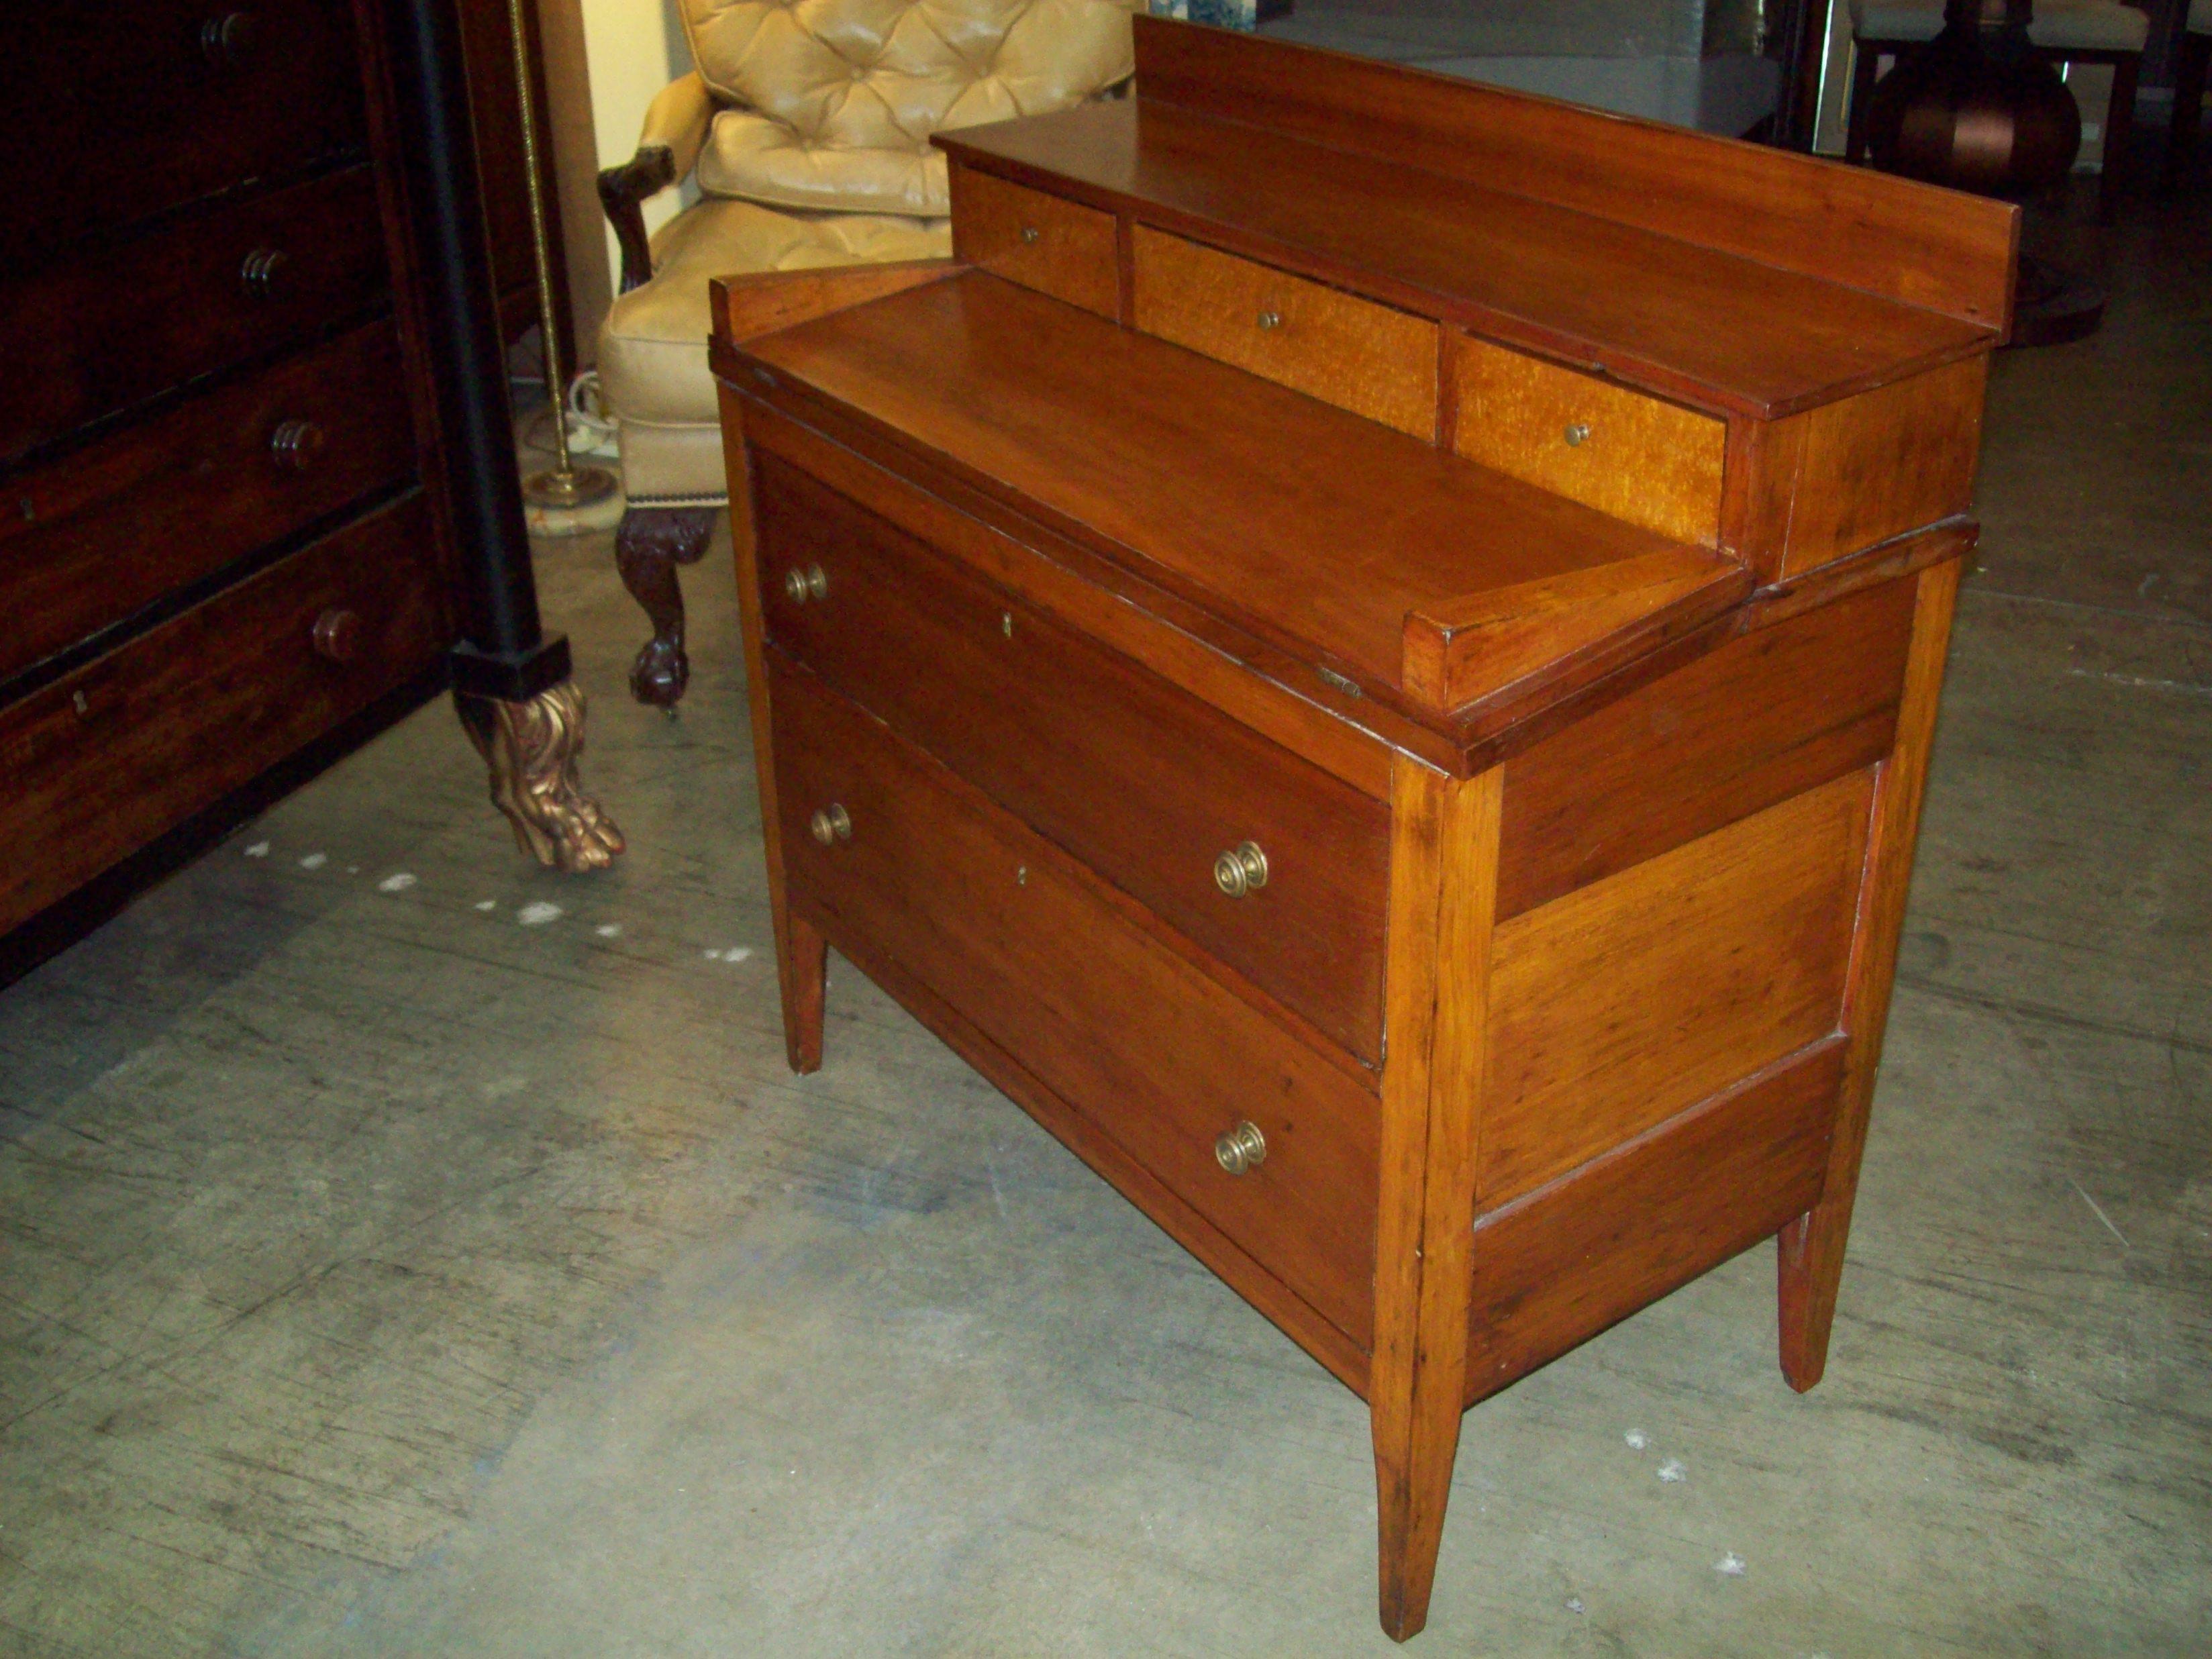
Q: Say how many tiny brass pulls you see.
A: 3